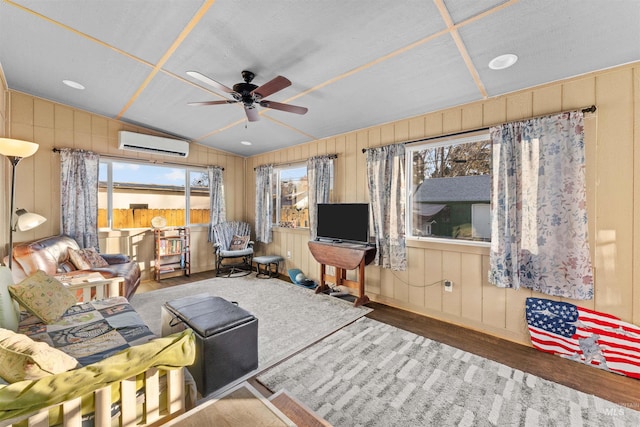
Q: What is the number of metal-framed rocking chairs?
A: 1